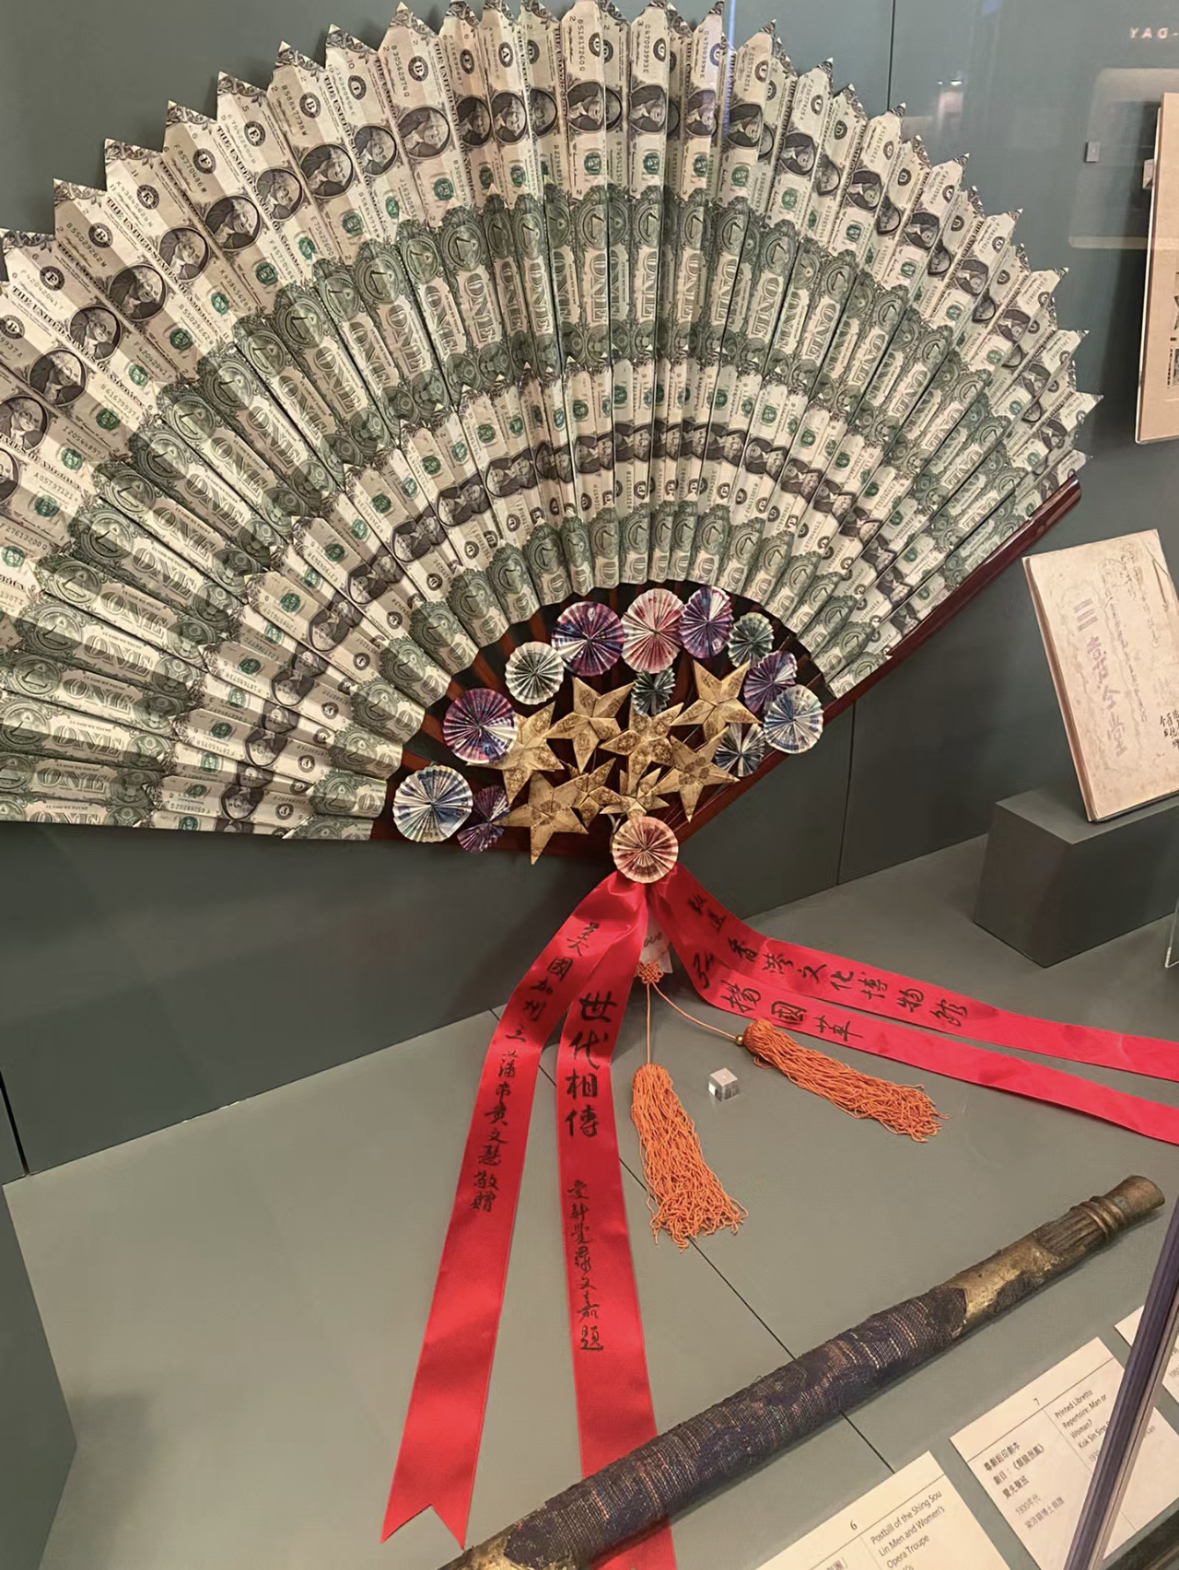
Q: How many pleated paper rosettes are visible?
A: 13